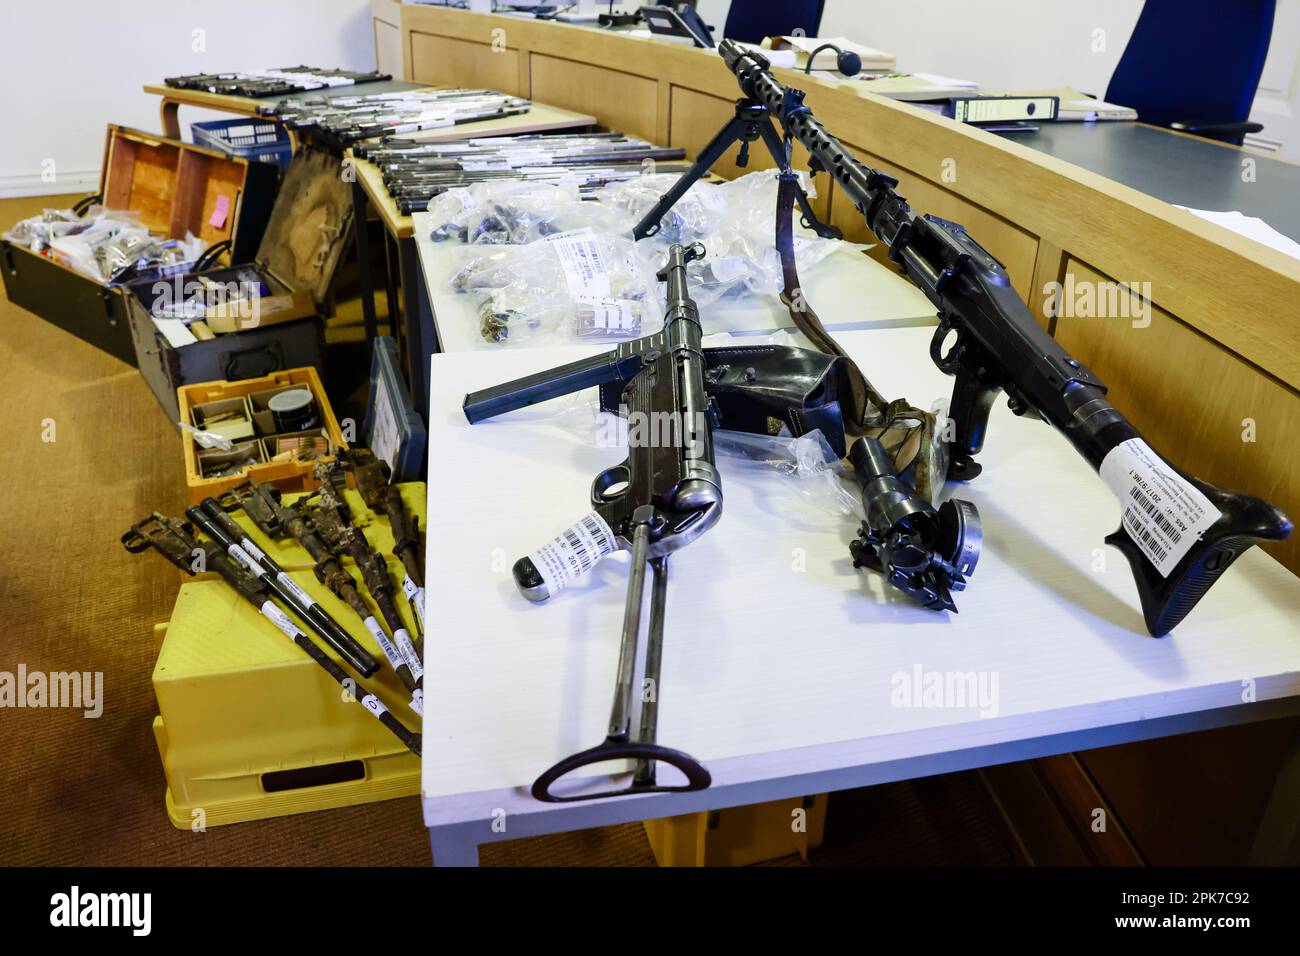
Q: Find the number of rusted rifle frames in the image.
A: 4